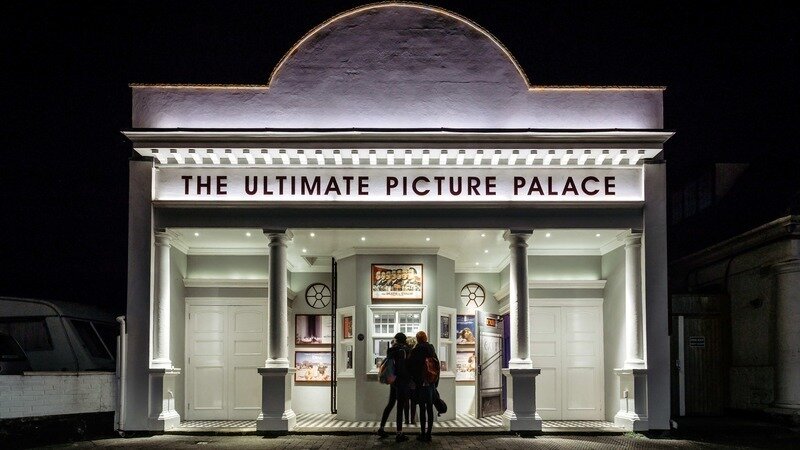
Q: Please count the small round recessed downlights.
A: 11